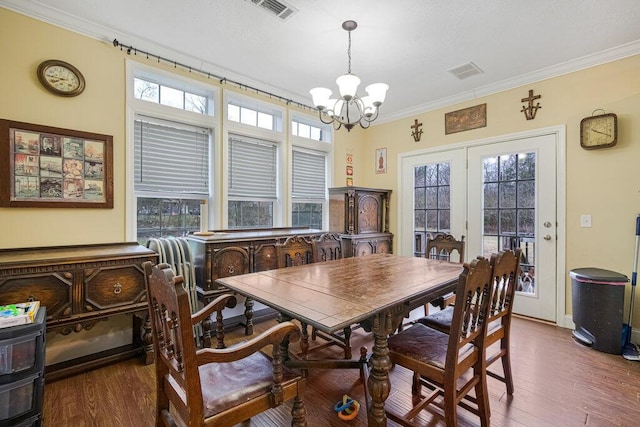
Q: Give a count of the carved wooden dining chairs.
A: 6